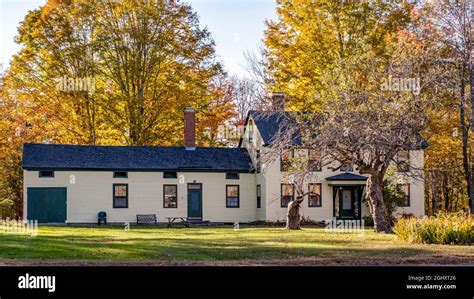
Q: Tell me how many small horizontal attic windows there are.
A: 4